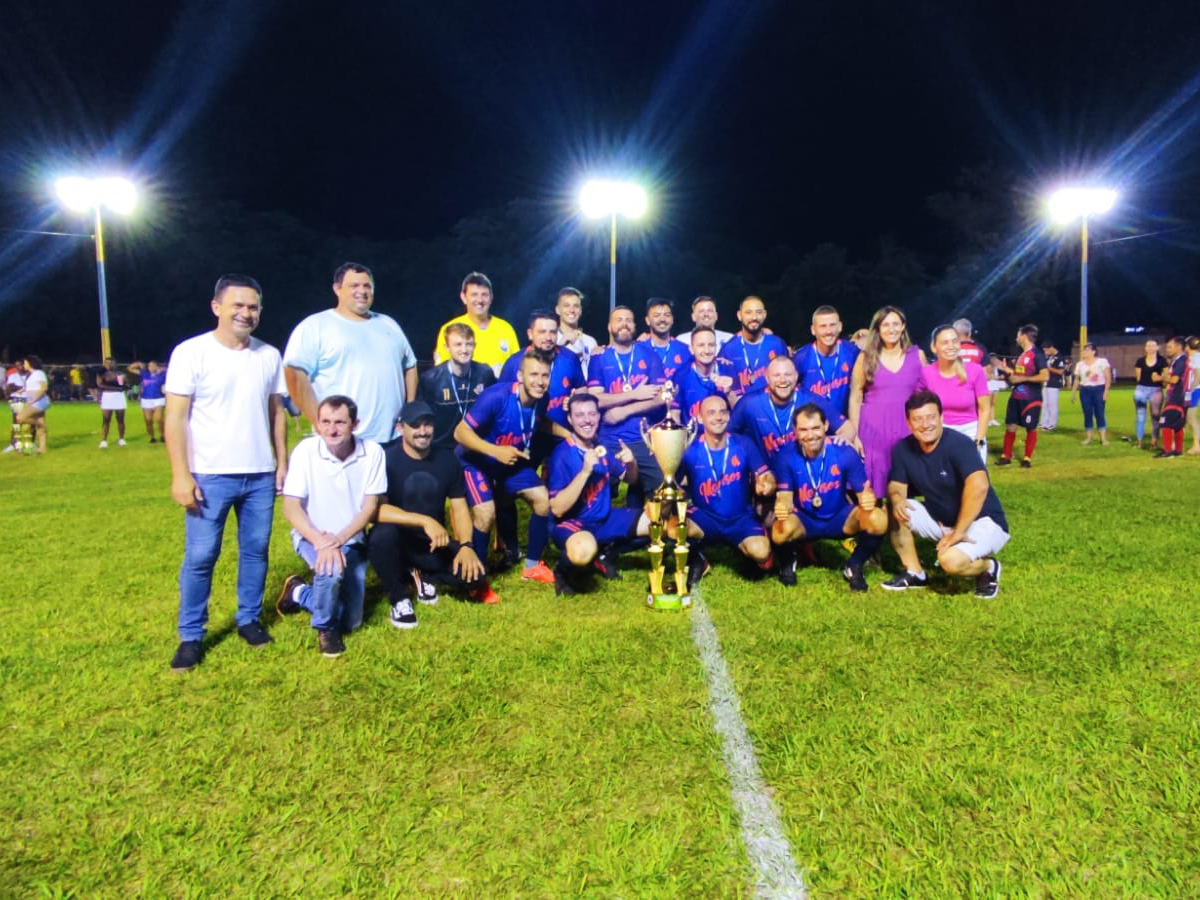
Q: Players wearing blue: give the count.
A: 11